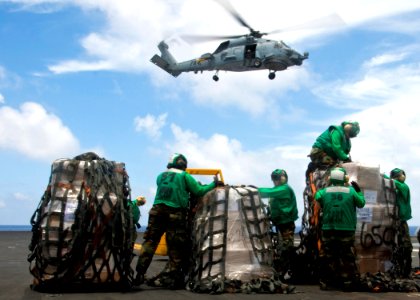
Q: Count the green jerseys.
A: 6